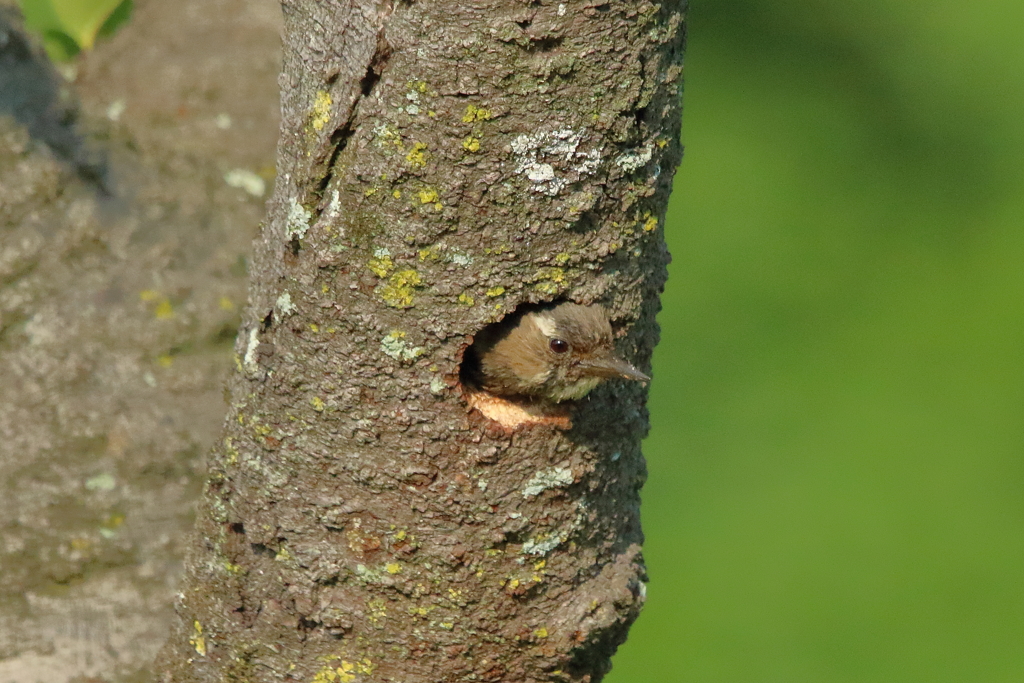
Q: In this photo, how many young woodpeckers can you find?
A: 1